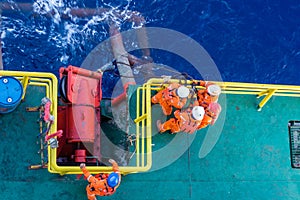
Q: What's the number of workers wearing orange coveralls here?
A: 5